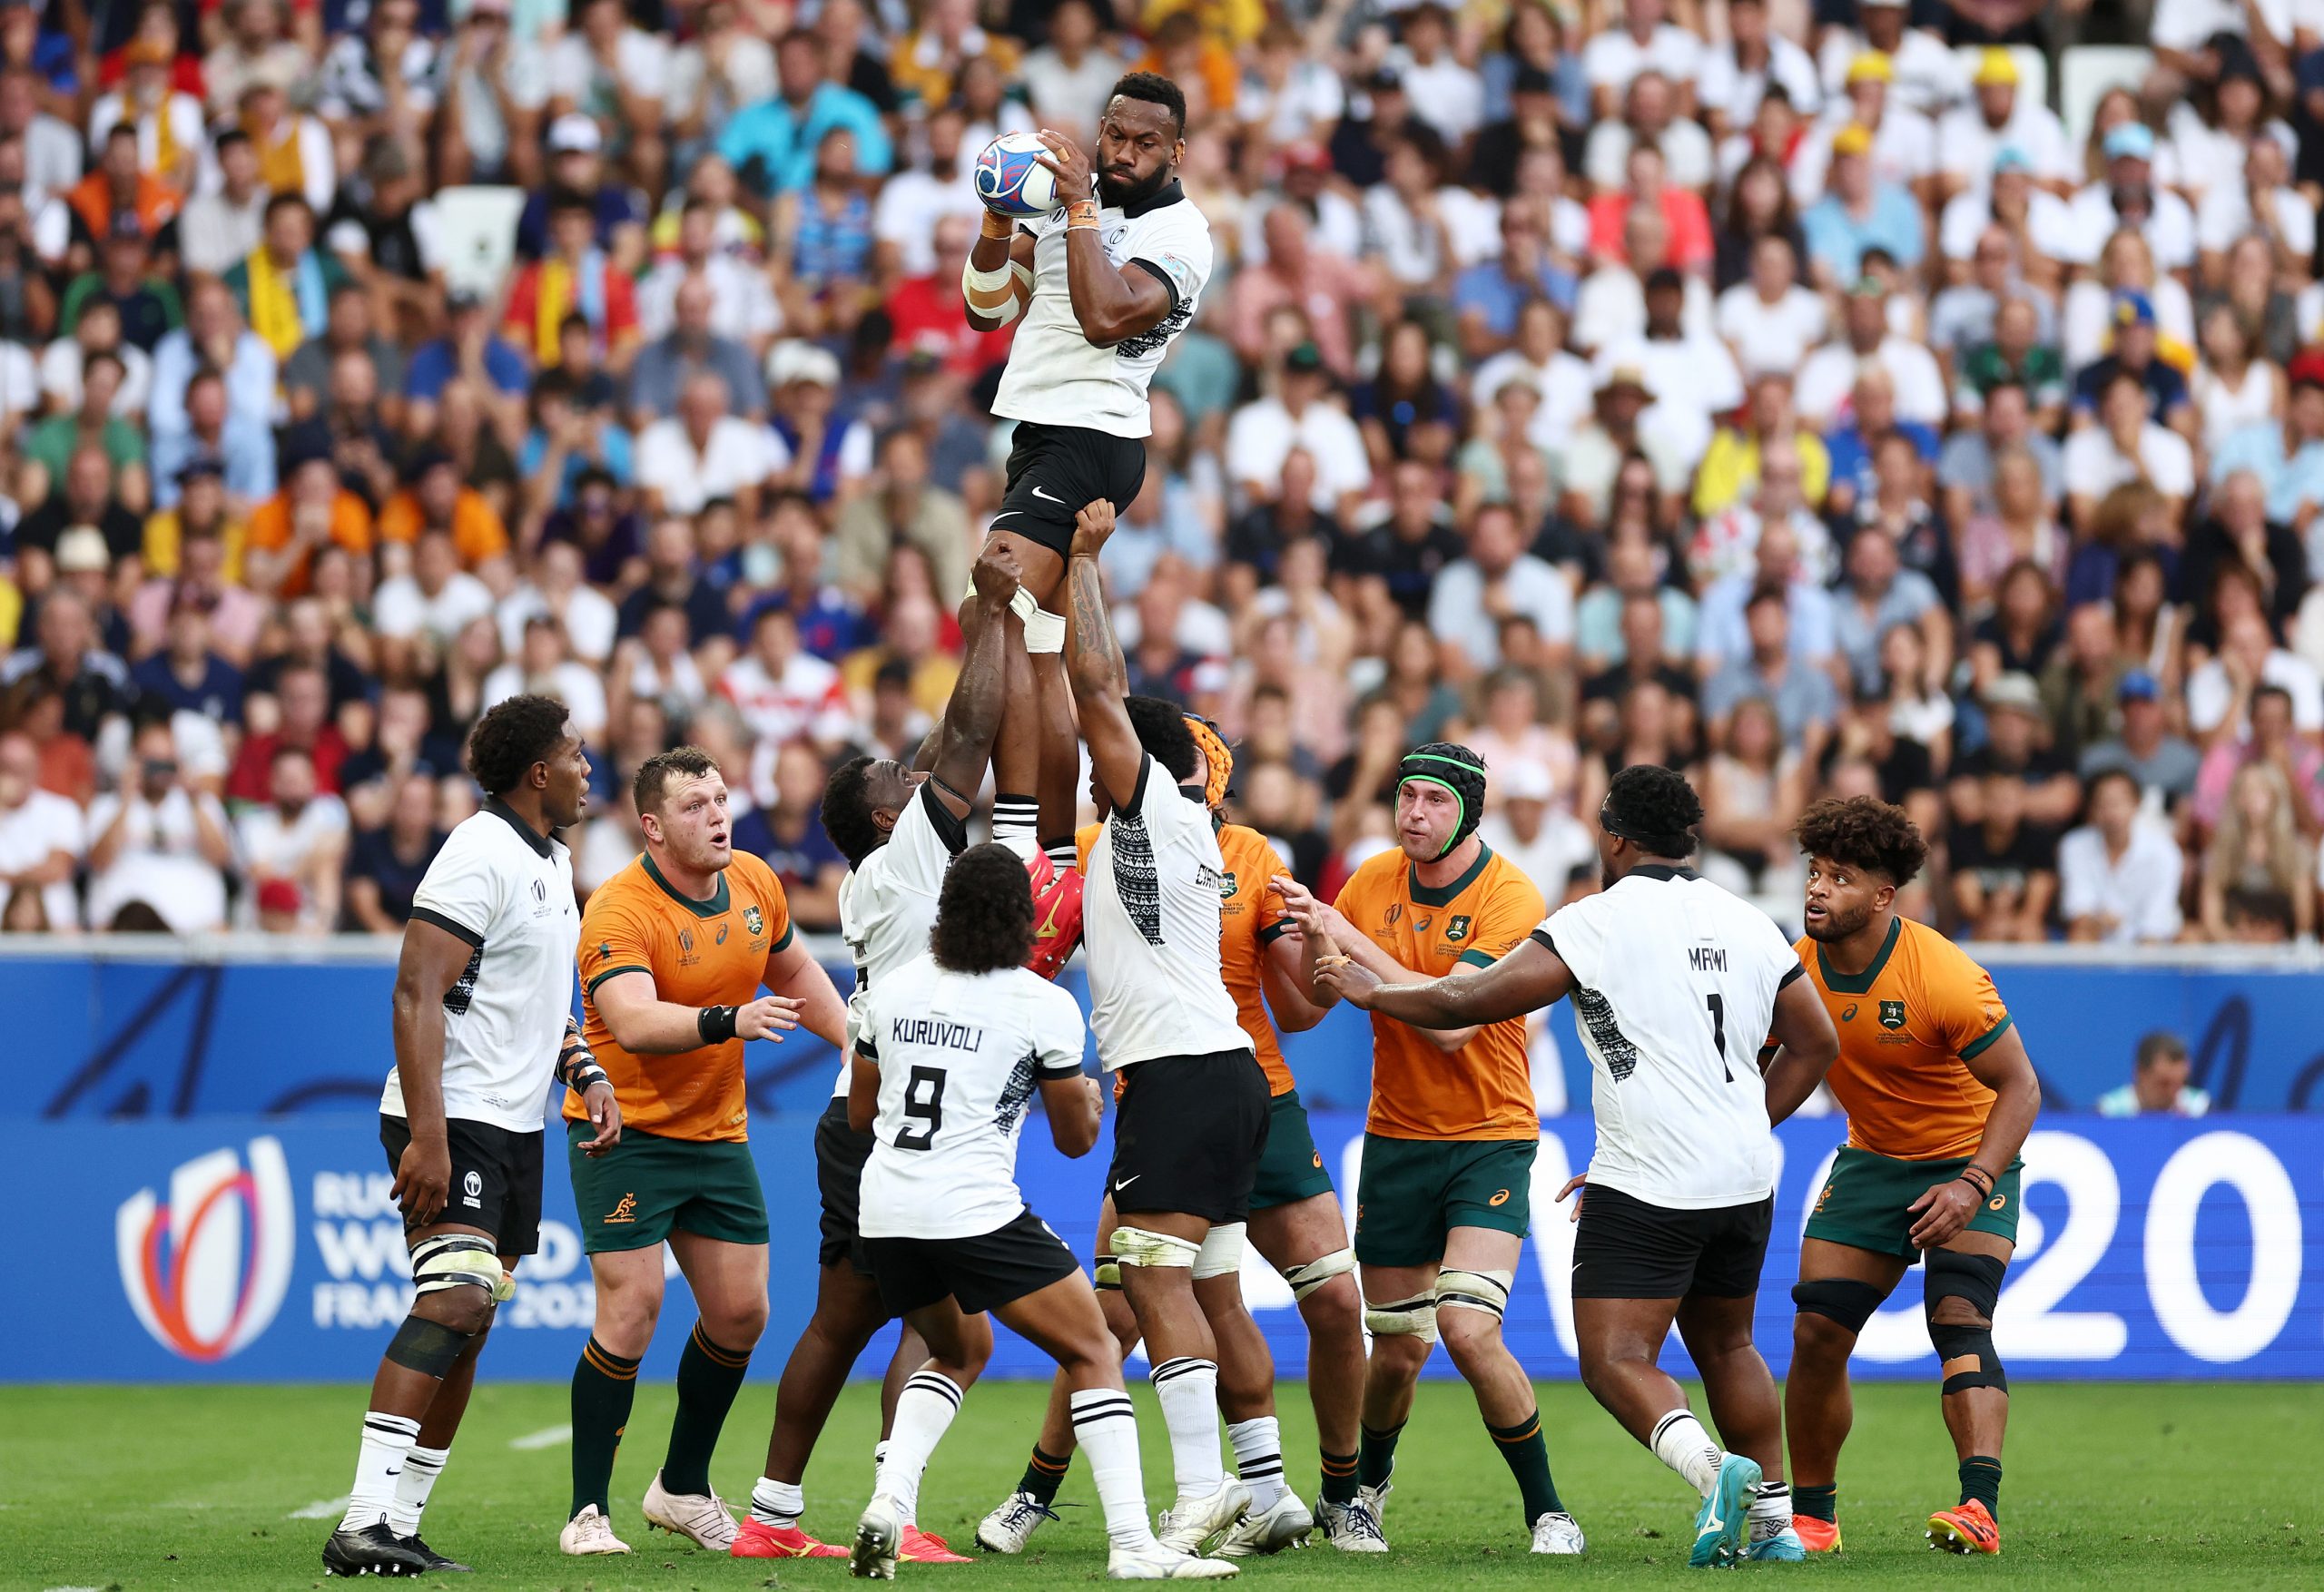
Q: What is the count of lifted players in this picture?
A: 1